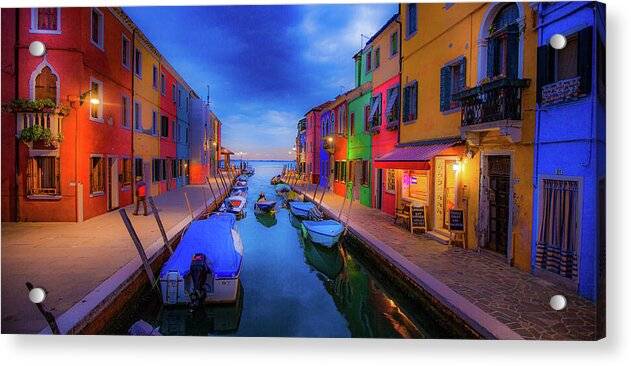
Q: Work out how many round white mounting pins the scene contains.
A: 4